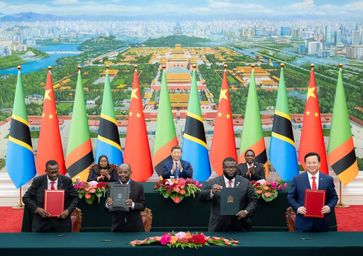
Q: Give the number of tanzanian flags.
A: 4